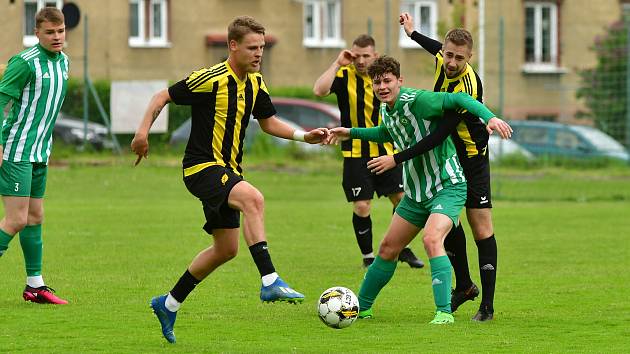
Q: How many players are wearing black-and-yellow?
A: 3